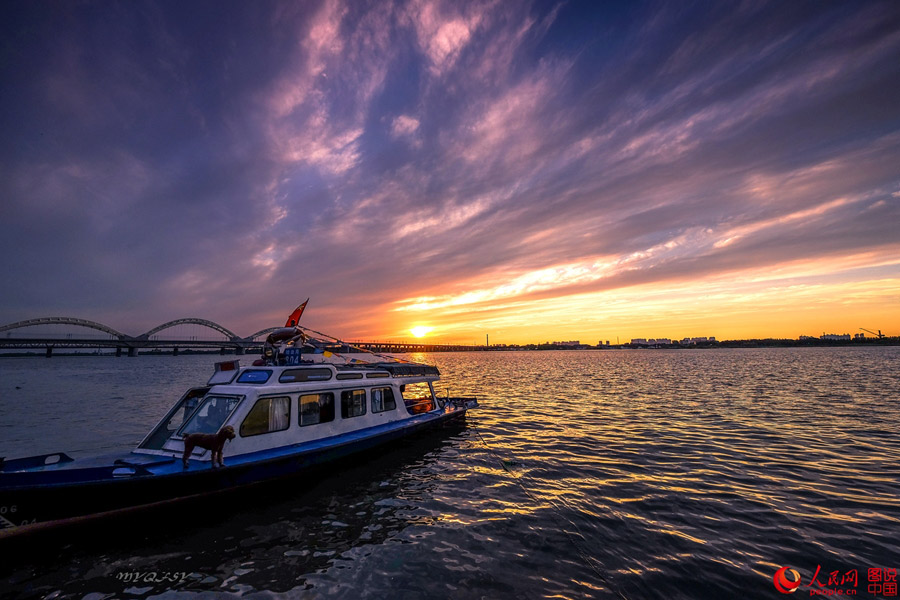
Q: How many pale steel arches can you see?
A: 3